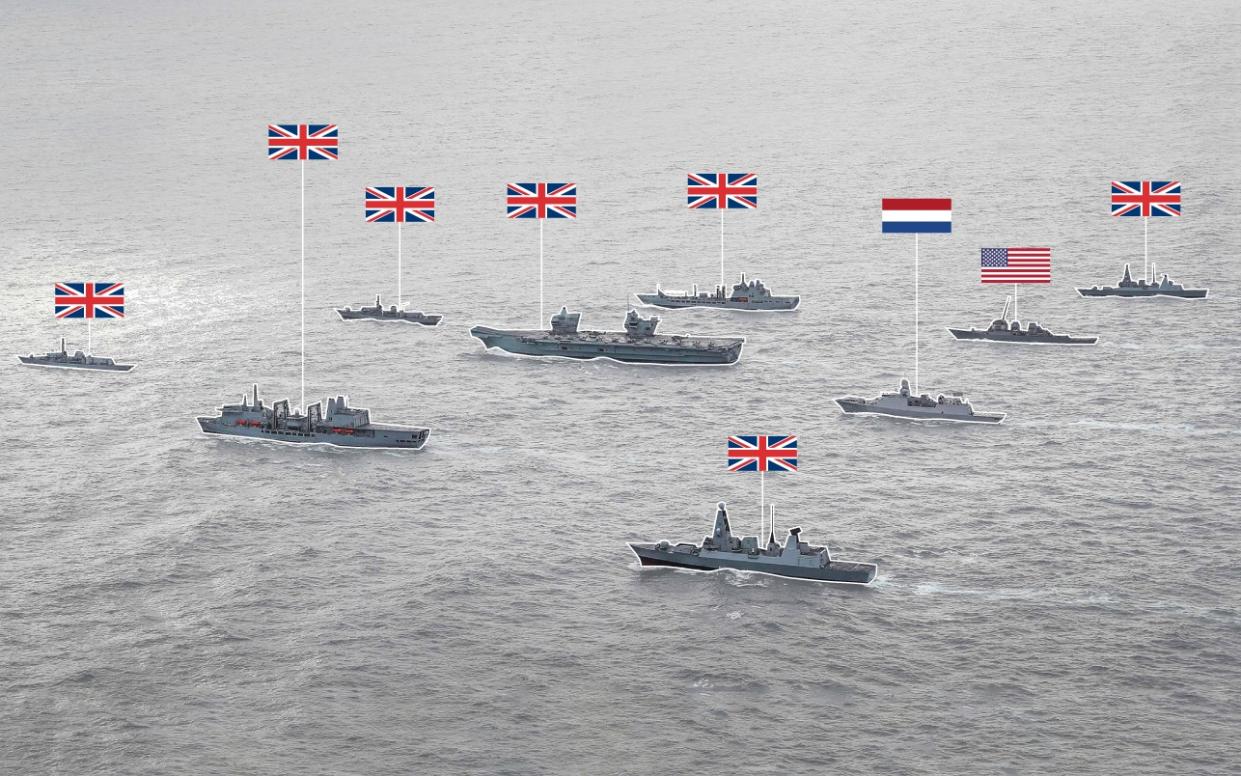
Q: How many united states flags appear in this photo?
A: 1